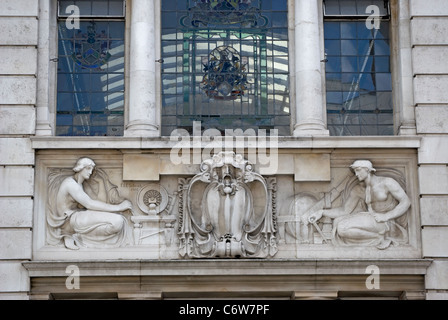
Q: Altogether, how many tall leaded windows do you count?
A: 3